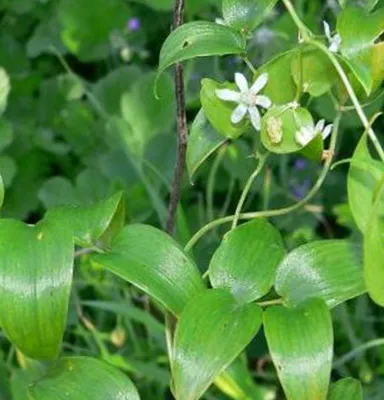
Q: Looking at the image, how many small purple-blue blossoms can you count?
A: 3